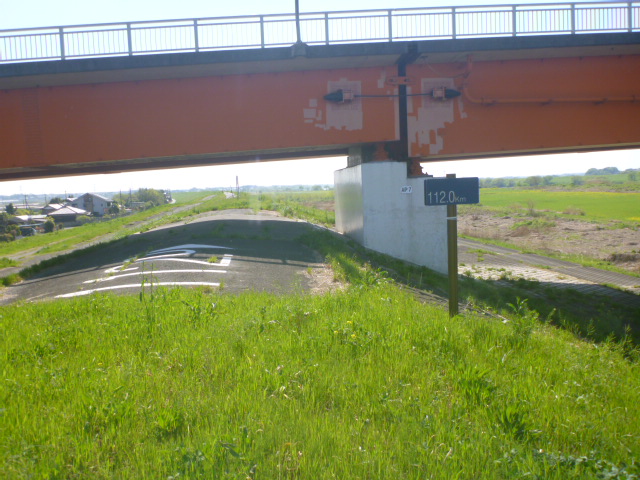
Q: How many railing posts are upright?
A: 10